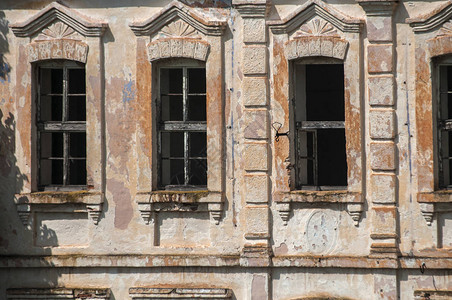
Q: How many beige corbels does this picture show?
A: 7